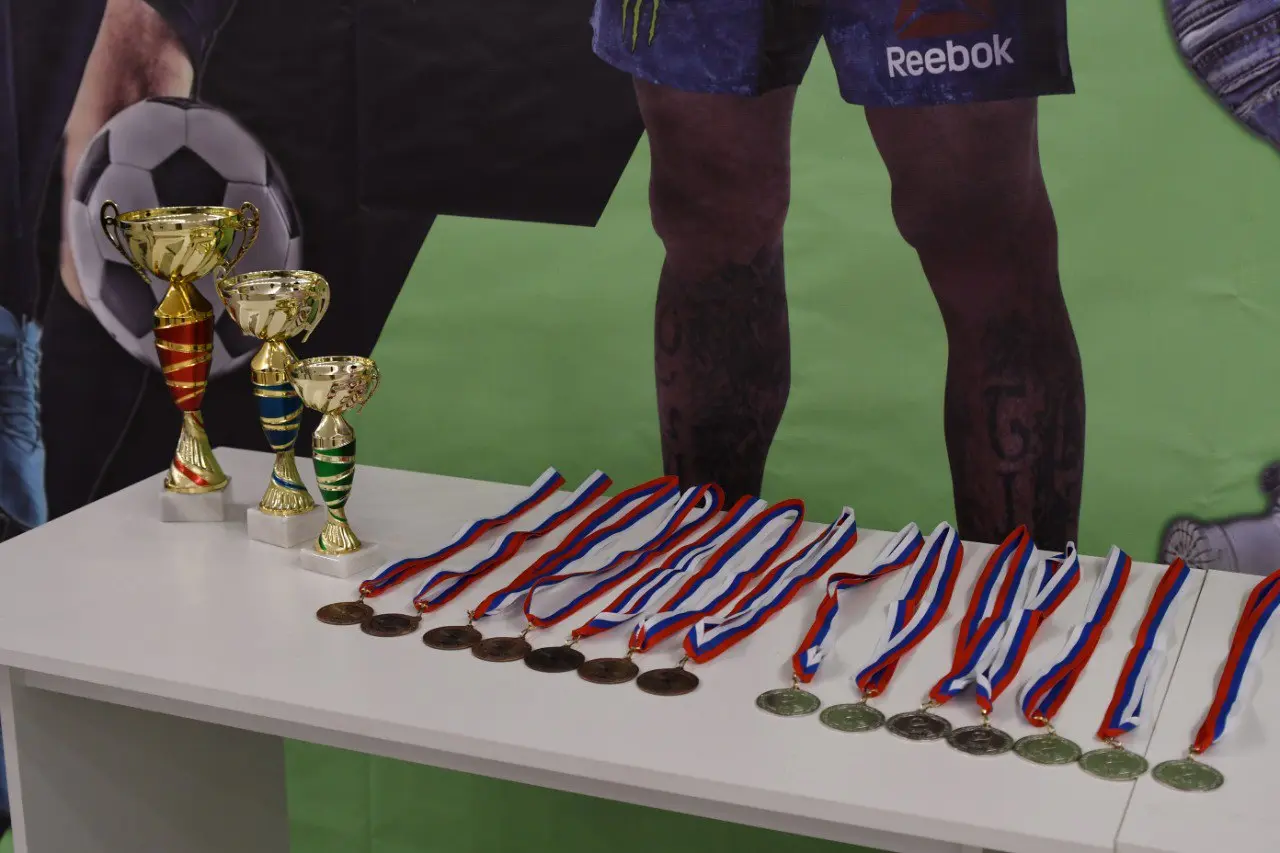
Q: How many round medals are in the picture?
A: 14